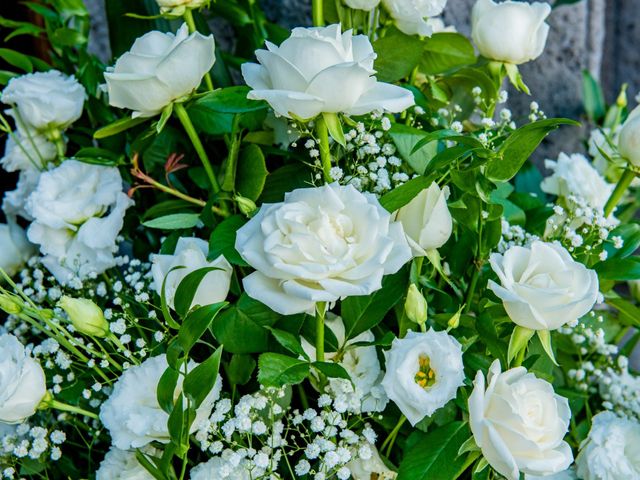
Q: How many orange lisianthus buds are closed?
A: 0